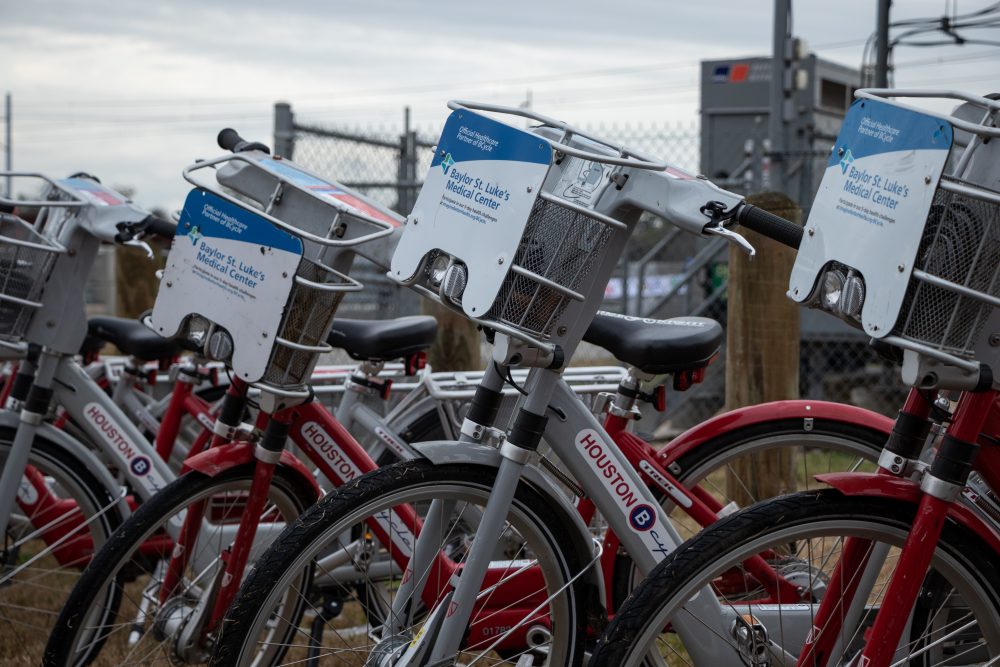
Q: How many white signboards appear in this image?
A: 3